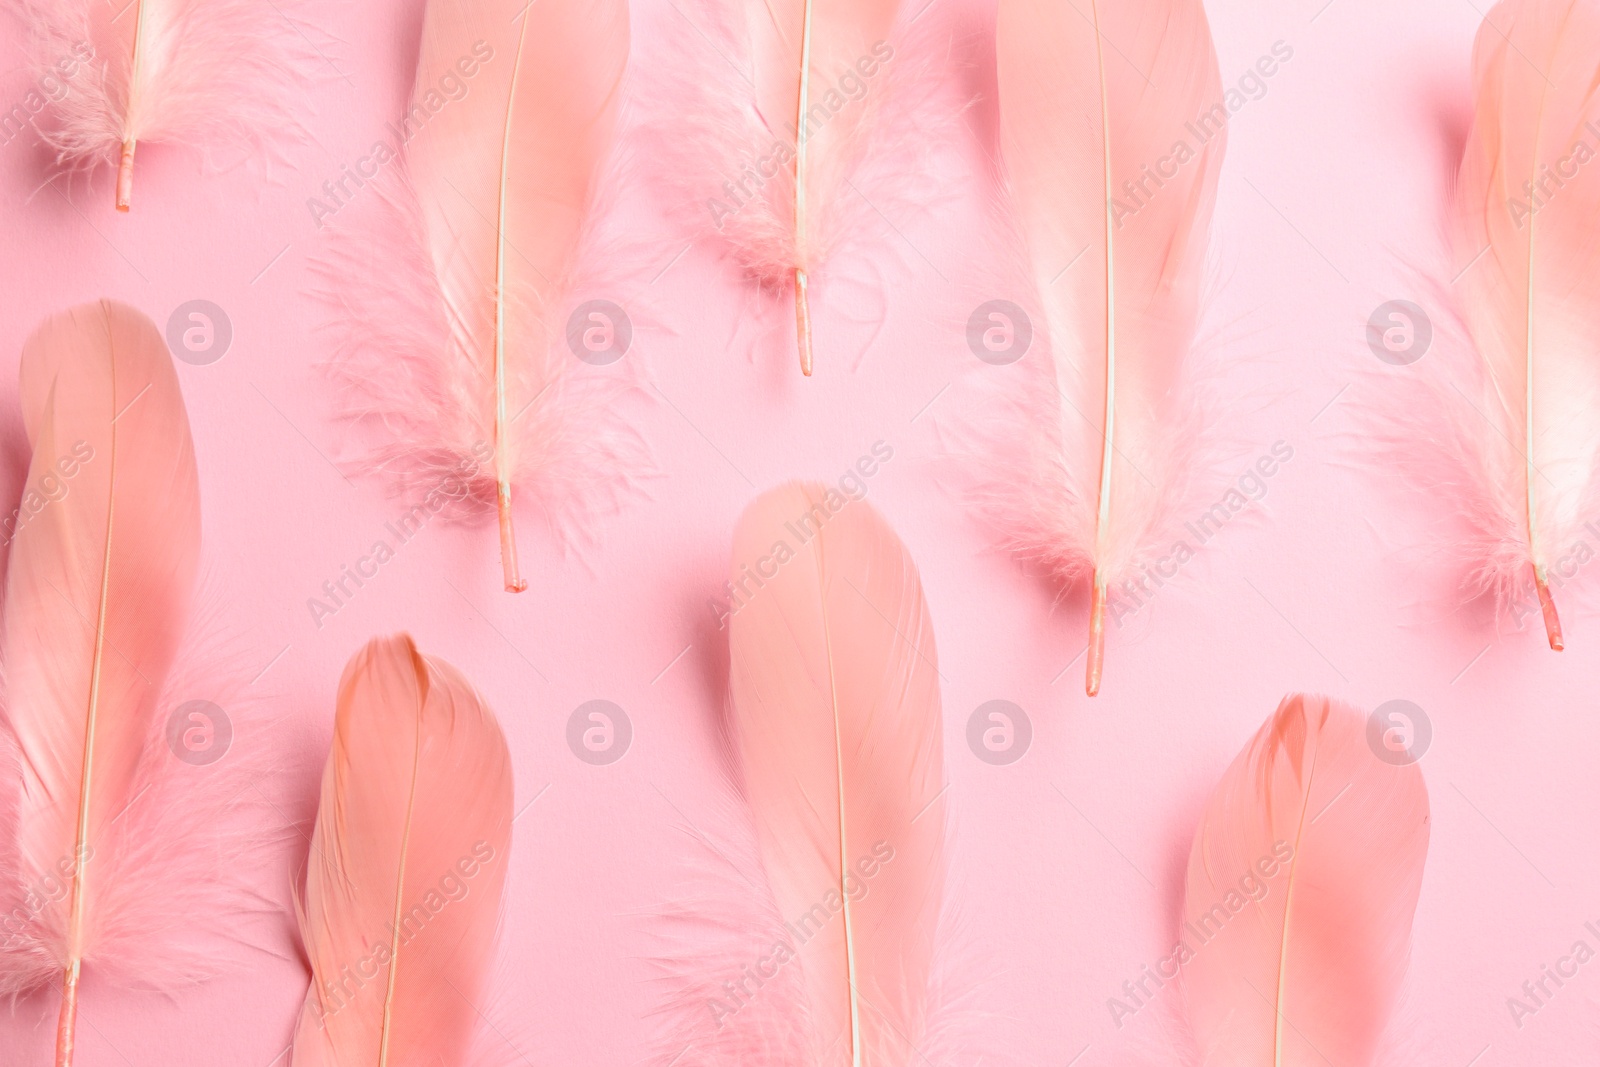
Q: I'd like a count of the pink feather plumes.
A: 9